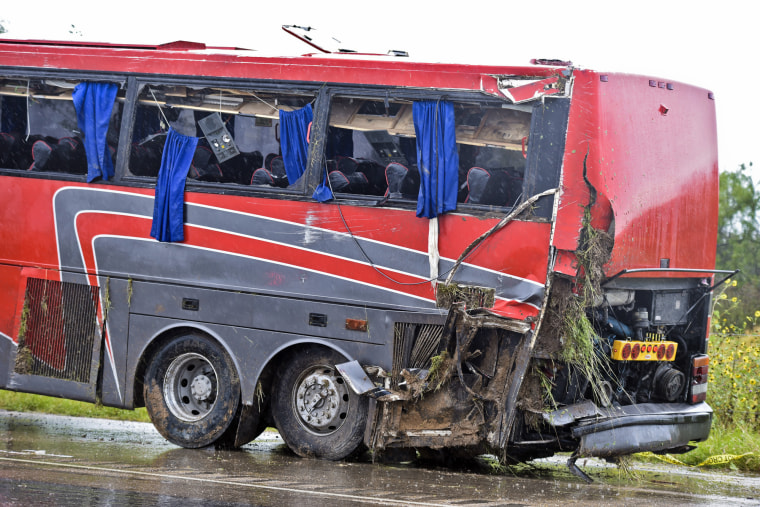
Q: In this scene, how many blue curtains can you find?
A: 4